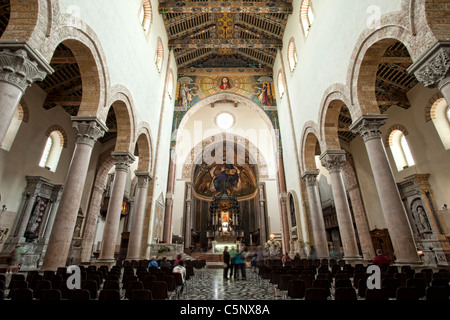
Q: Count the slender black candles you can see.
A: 0